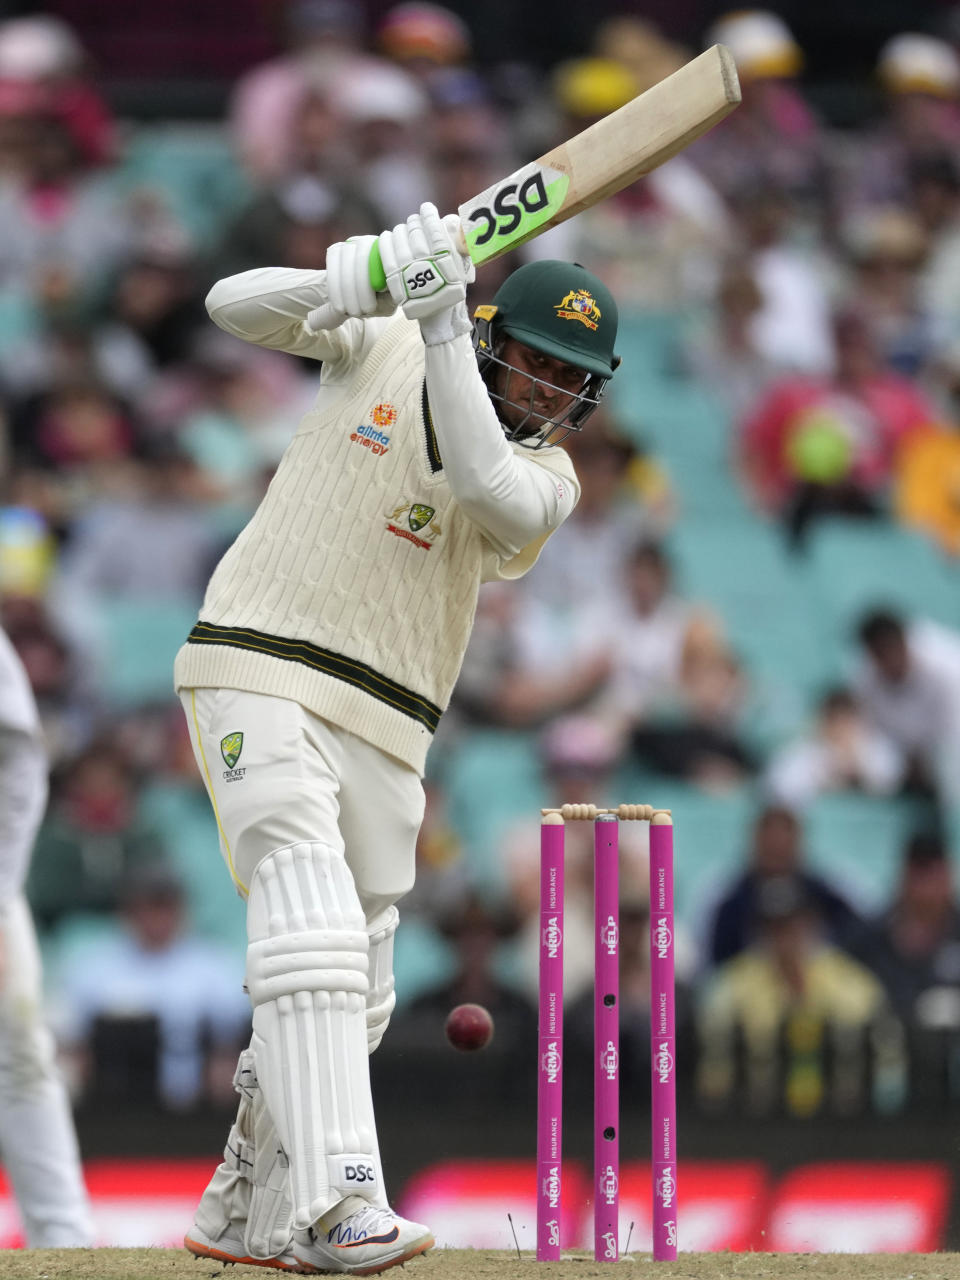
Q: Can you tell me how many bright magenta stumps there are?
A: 3